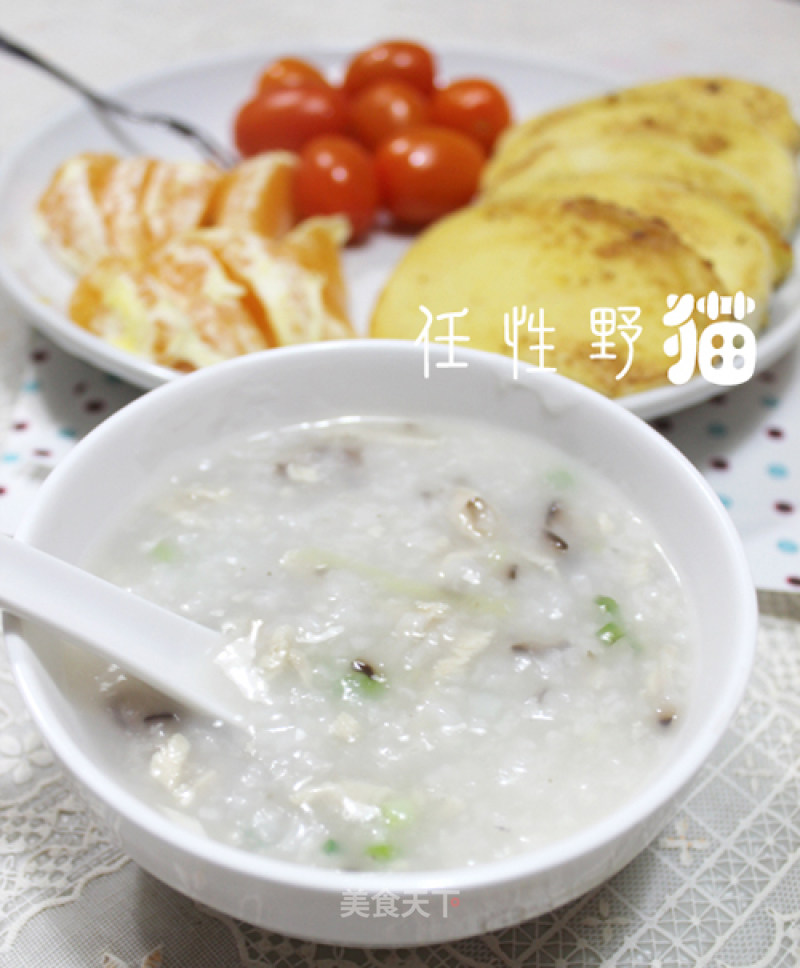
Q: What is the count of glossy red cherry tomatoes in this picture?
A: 7